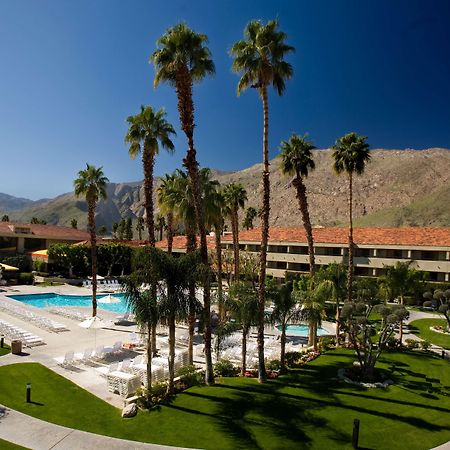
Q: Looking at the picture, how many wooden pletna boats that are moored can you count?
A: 0